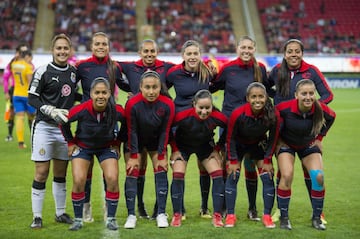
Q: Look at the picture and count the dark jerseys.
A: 11